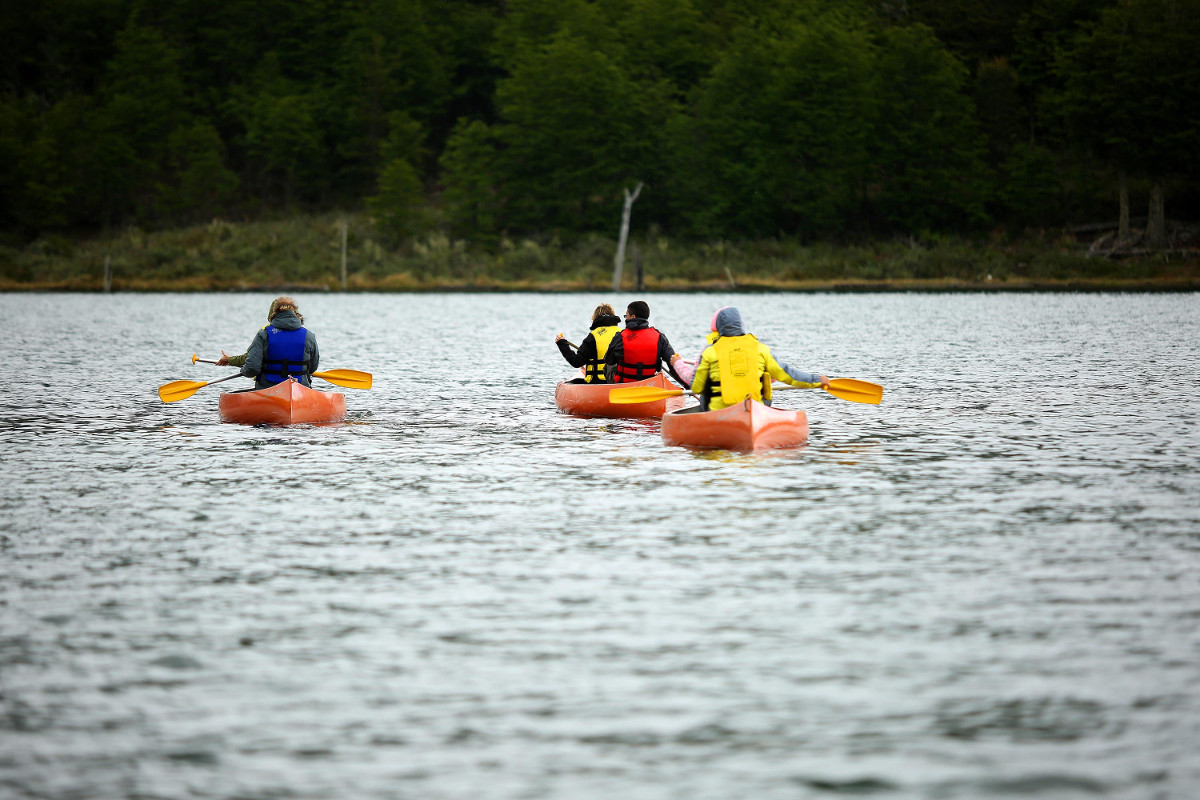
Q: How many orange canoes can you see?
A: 3